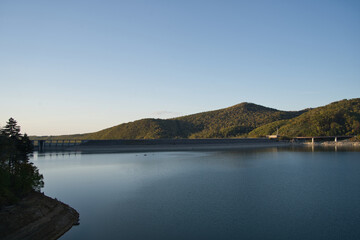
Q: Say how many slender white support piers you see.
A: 2